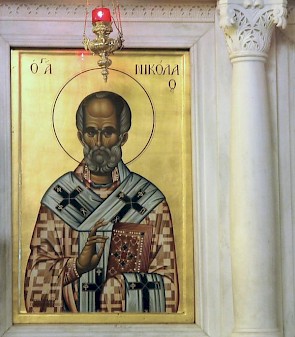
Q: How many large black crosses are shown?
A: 4